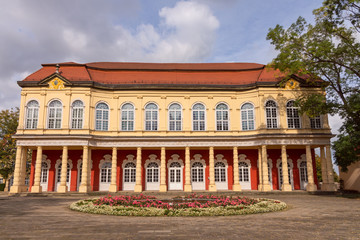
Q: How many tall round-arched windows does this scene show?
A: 13